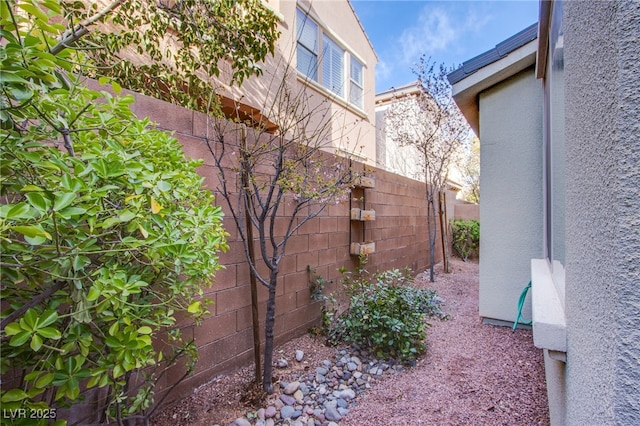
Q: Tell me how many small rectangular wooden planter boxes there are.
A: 3